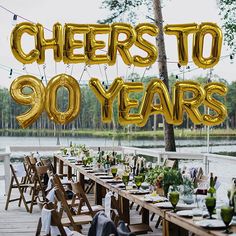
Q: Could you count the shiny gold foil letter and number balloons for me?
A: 15